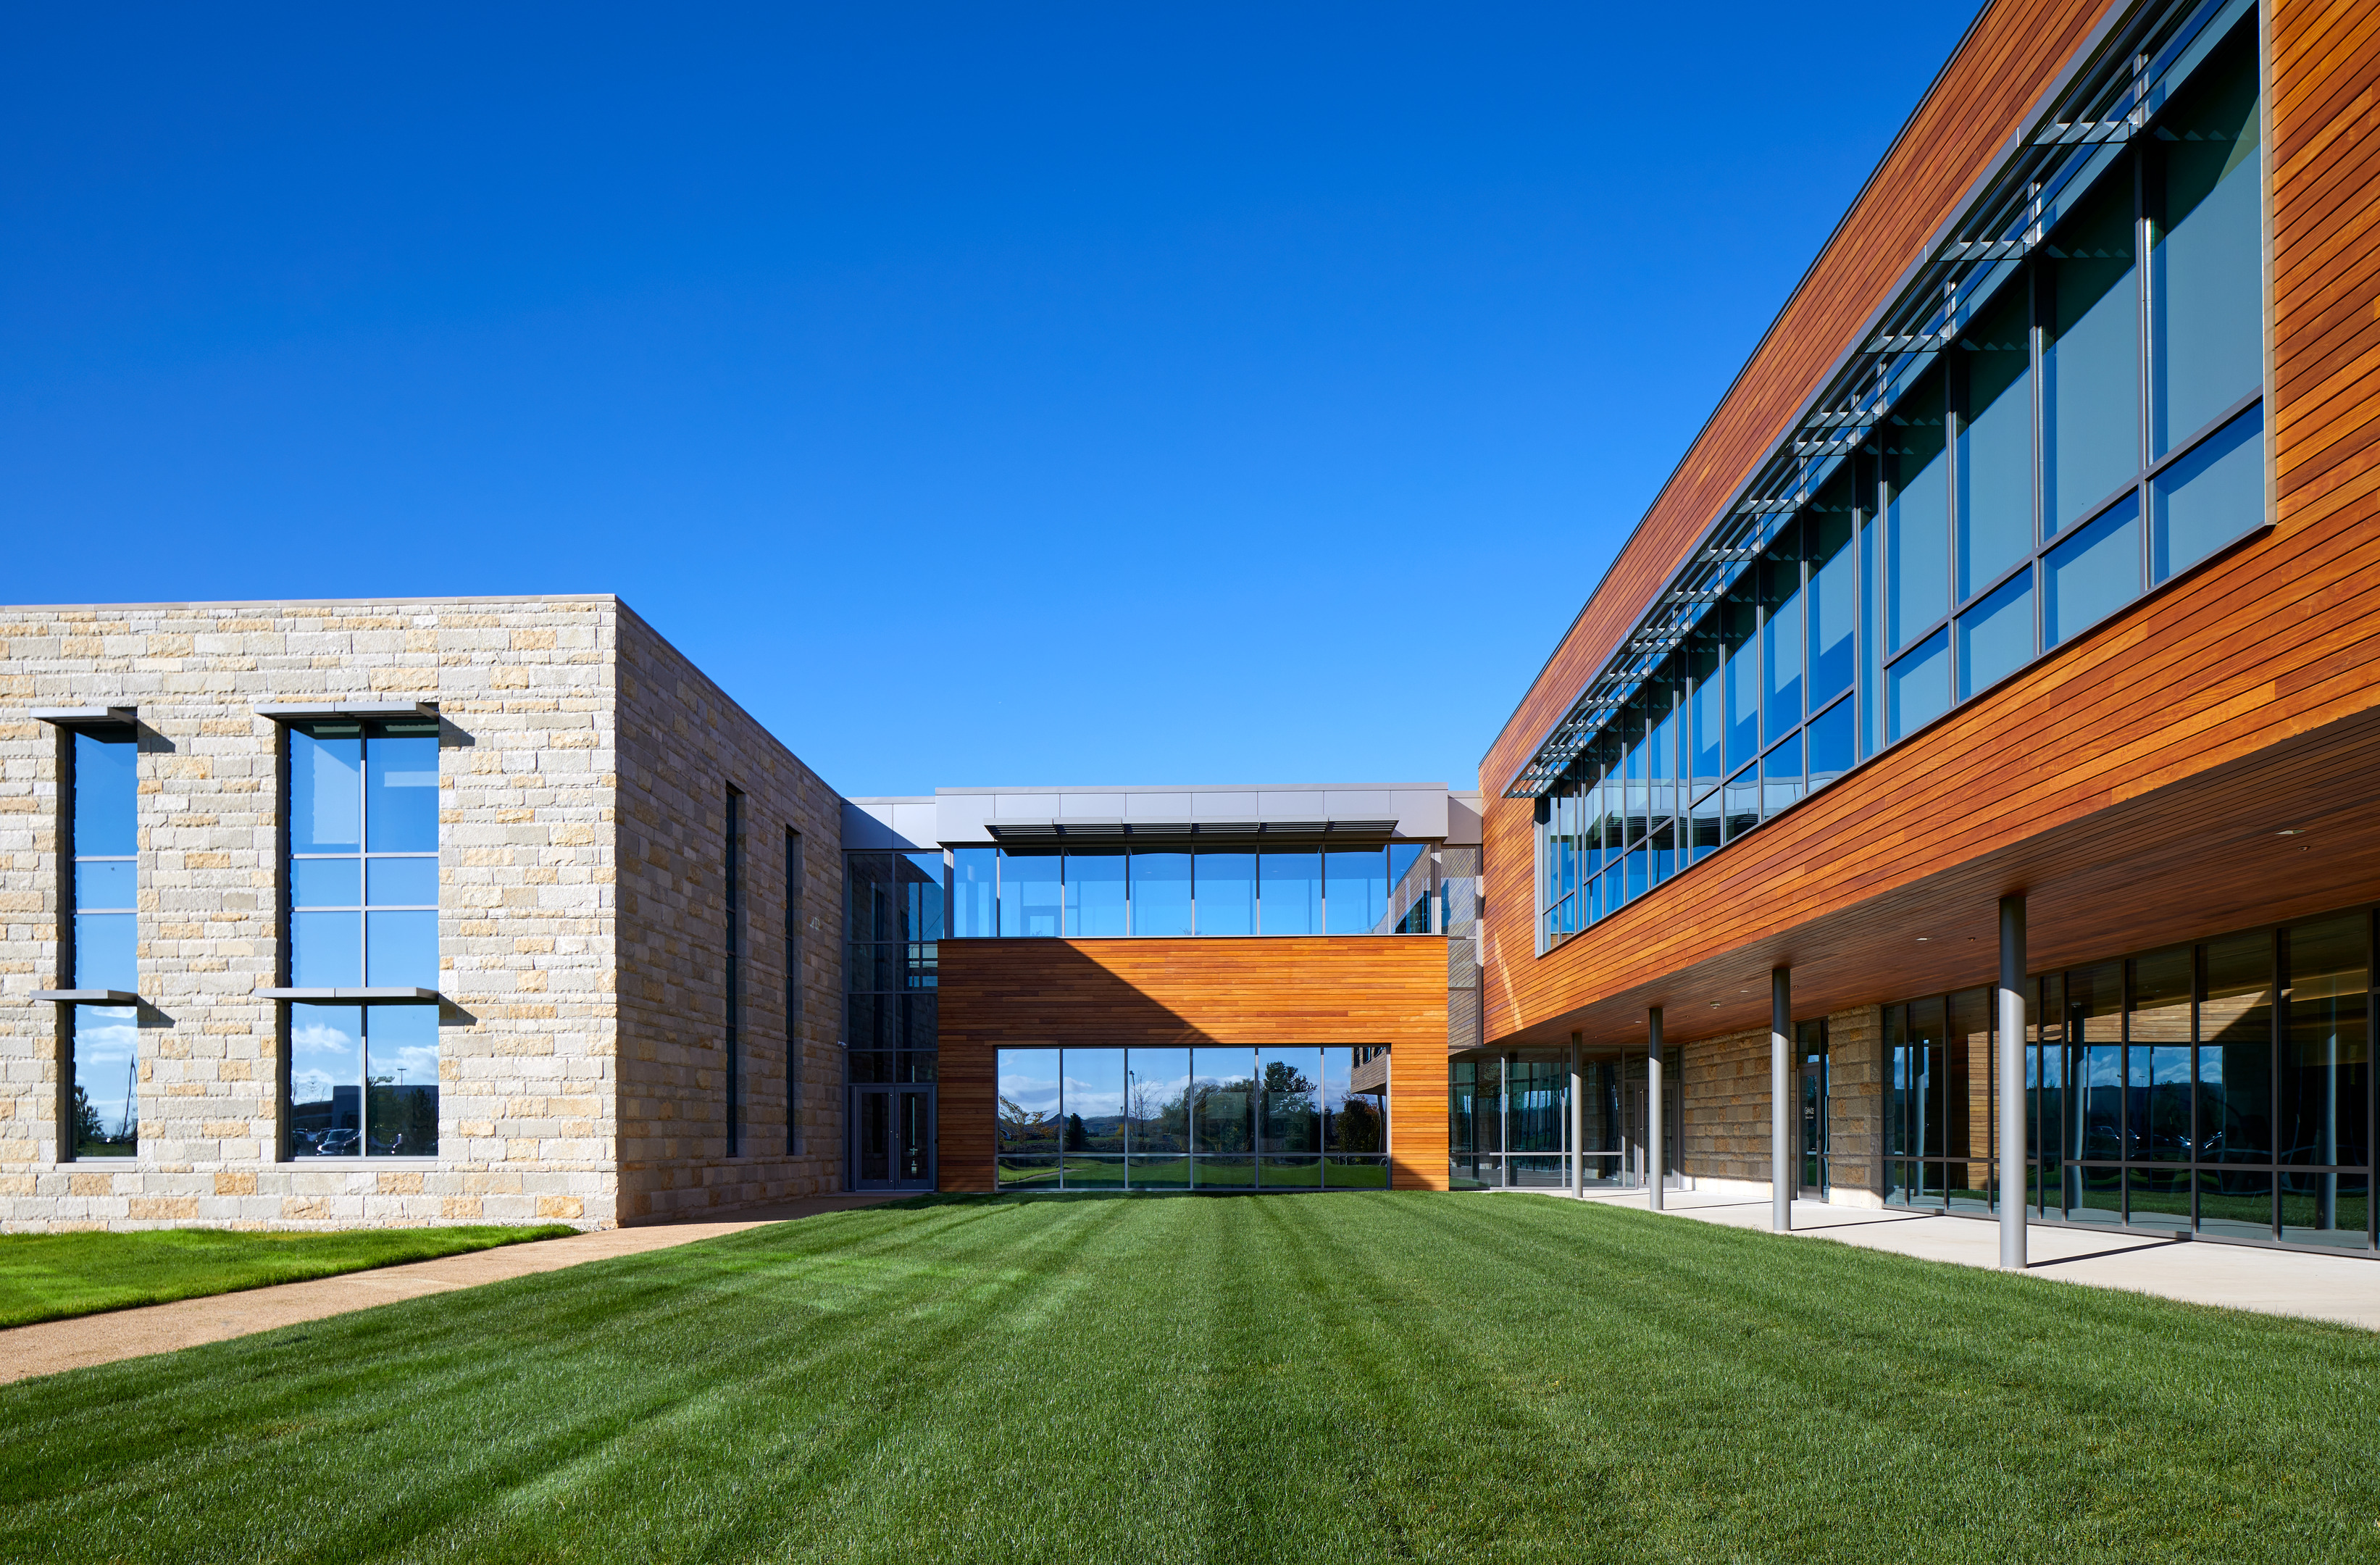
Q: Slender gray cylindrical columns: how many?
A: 4